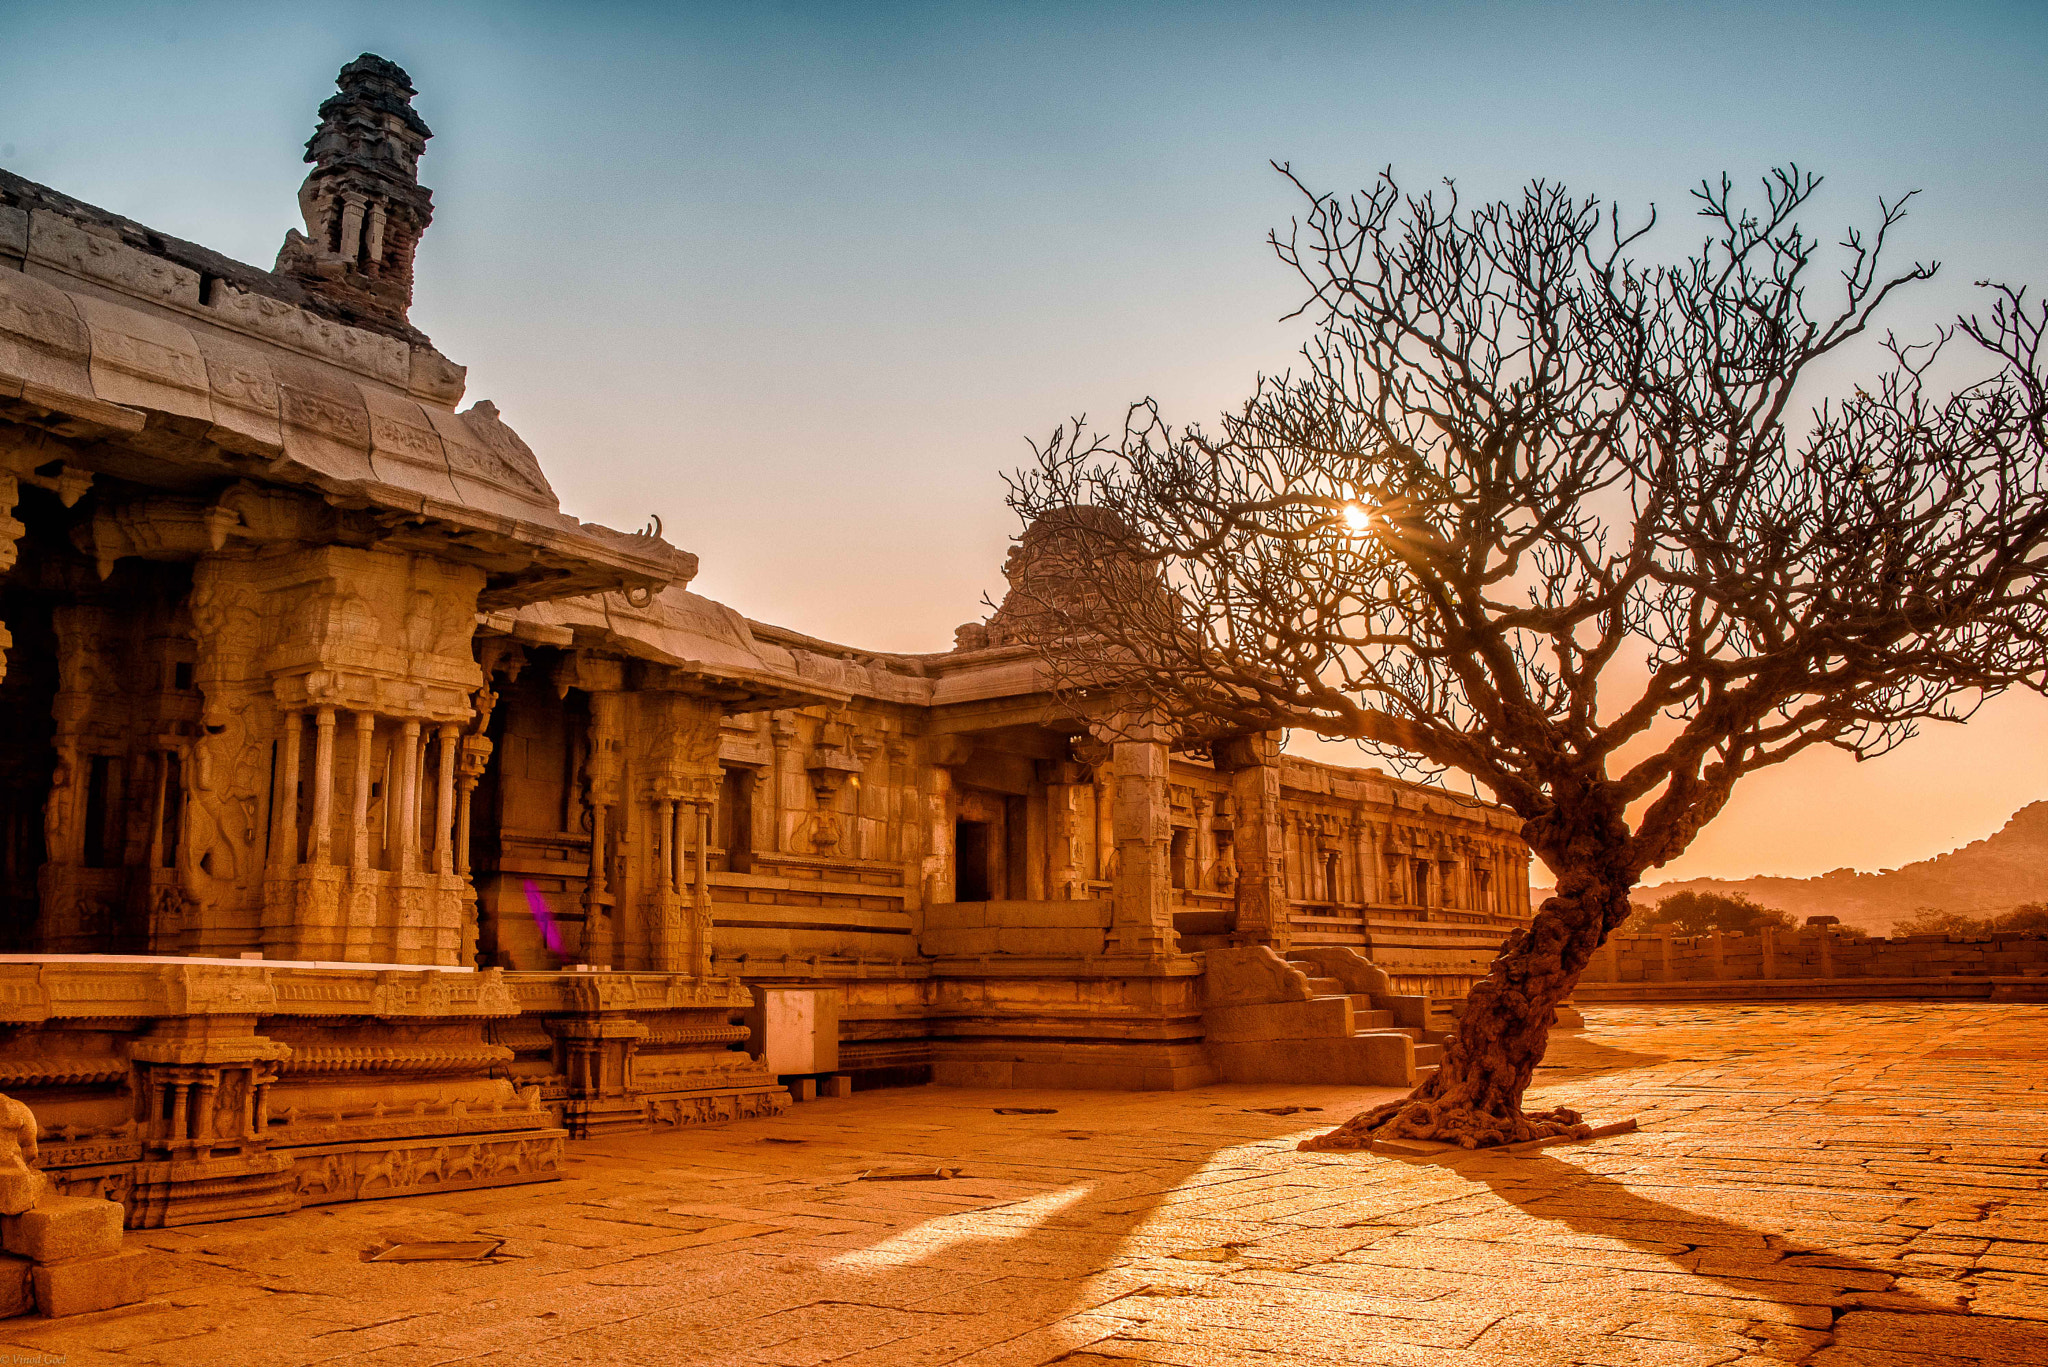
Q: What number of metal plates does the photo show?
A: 2